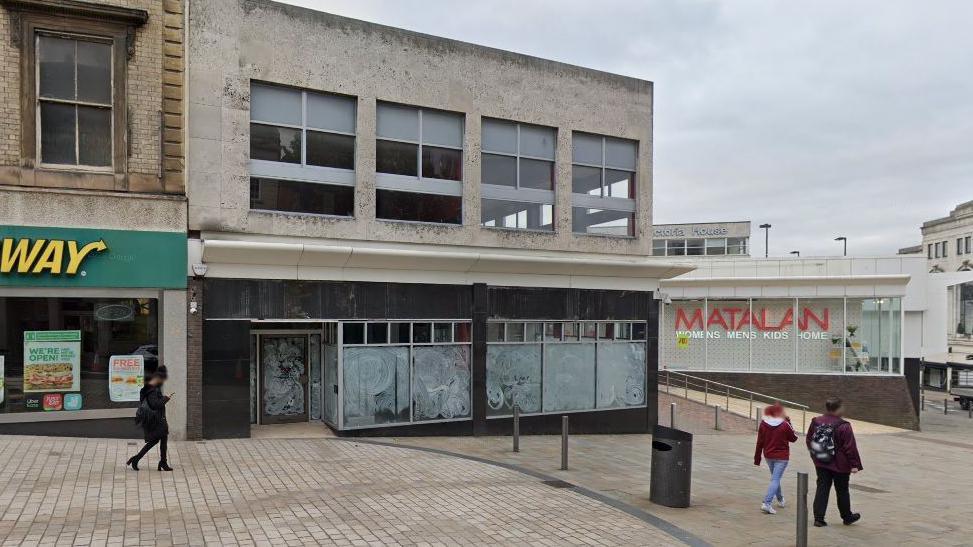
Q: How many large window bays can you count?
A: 4